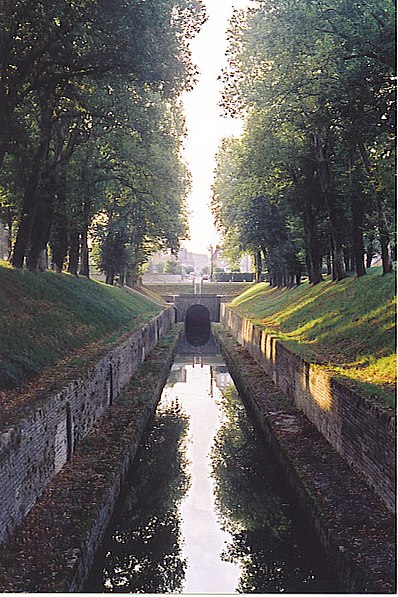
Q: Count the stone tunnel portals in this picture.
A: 1